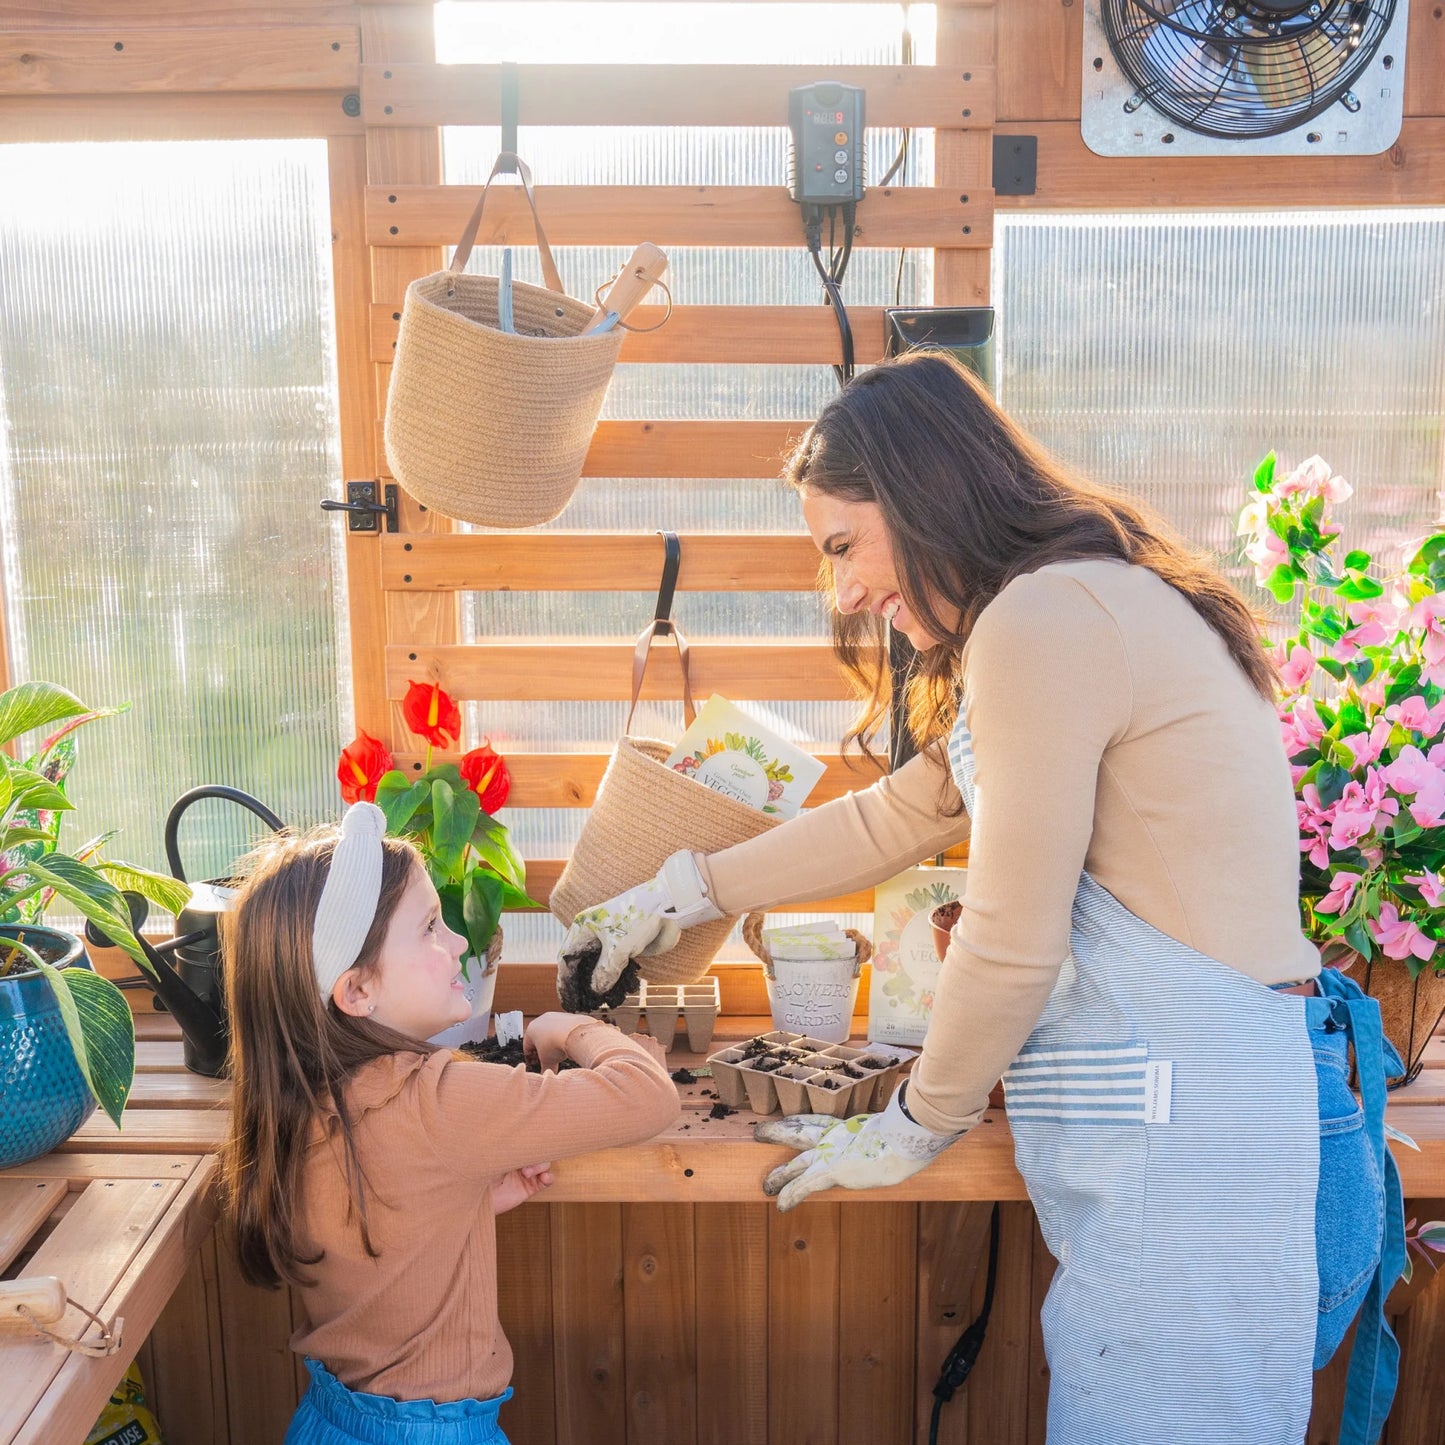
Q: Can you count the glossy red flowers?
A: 3